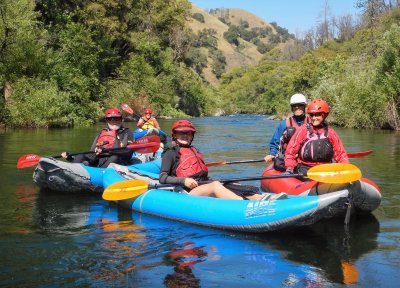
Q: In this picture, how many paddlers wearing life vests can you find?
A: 5